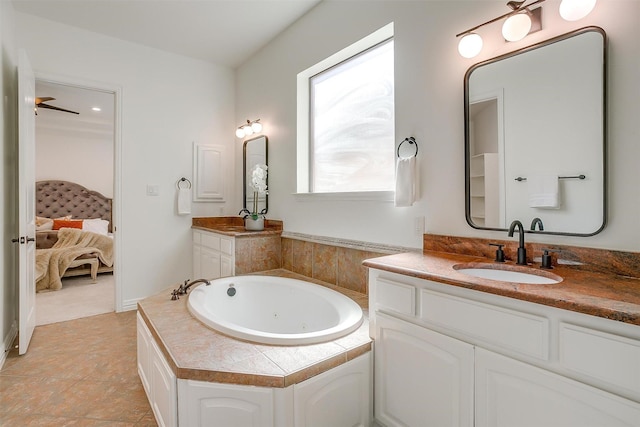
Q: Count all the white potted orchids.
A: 1